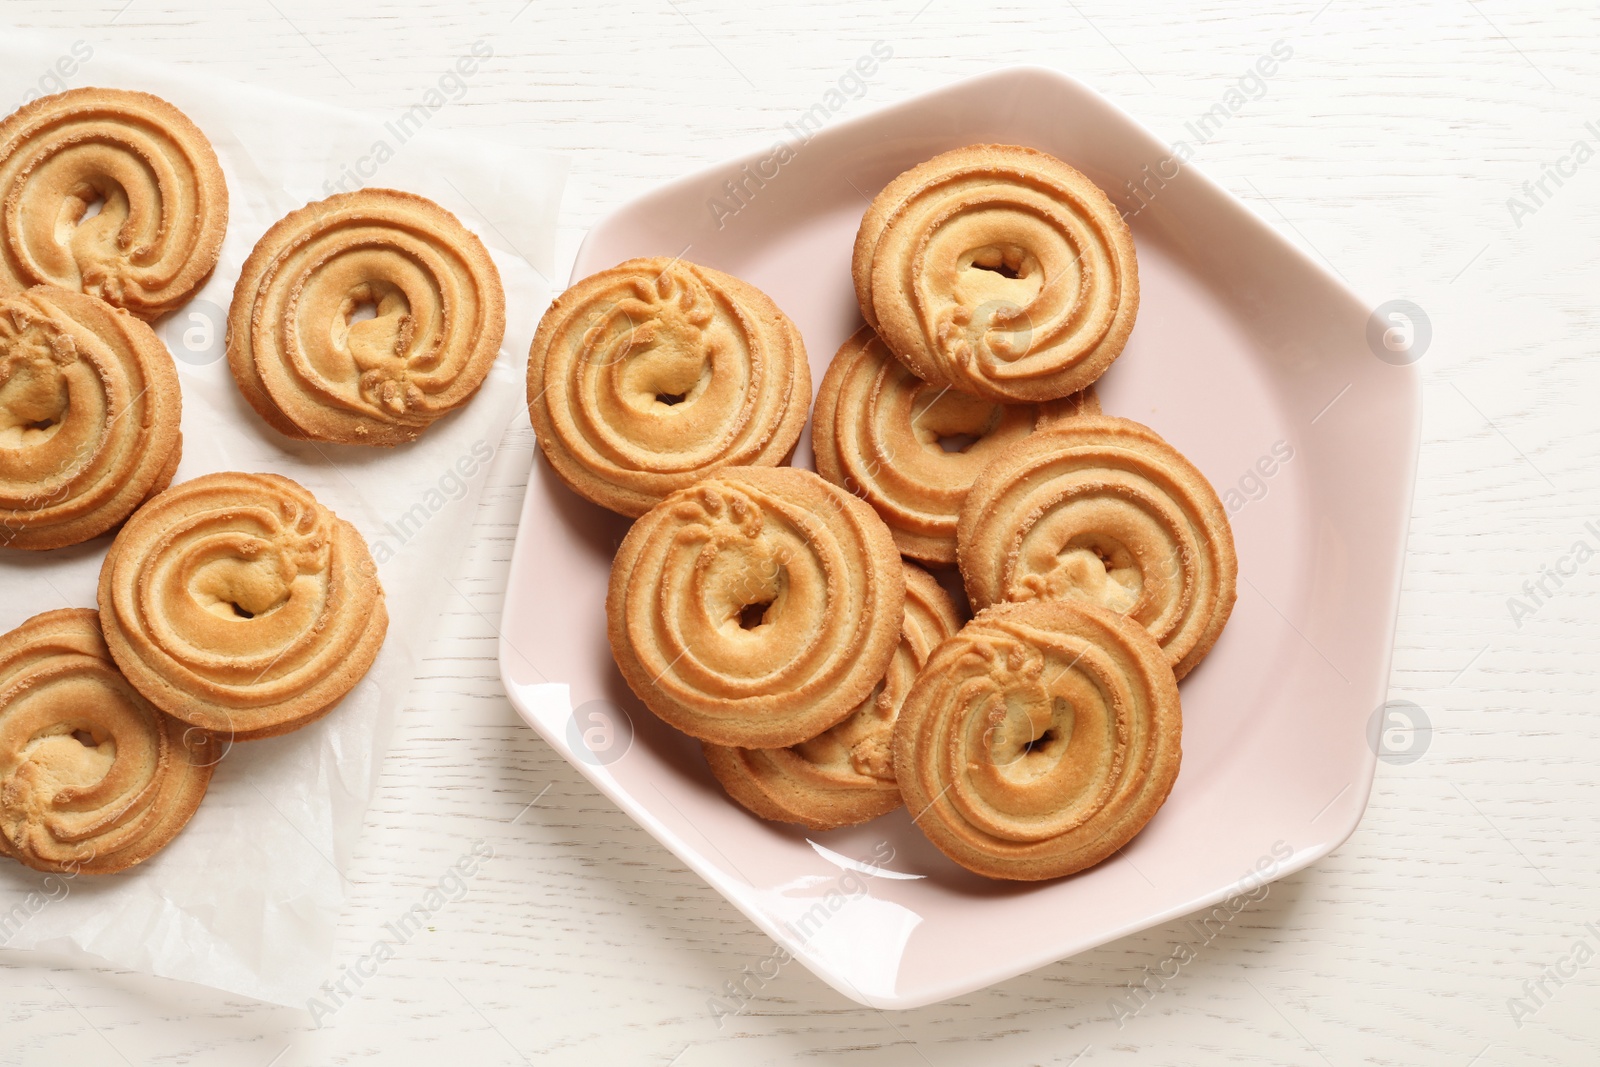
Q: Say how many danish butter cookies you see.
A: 12